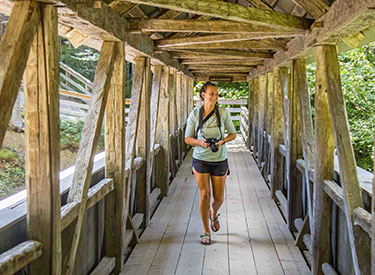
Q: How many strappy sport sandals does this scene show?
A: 2